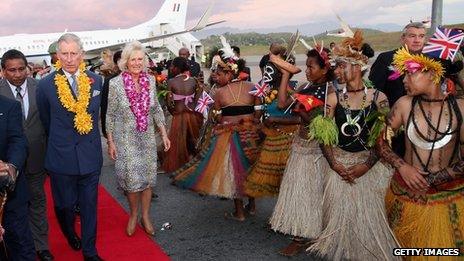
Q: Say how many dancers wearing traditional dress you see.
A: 6